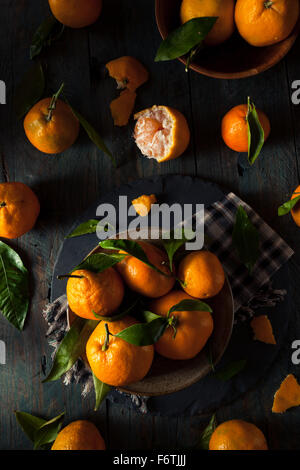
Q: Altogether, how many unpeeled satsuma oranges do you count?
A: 14